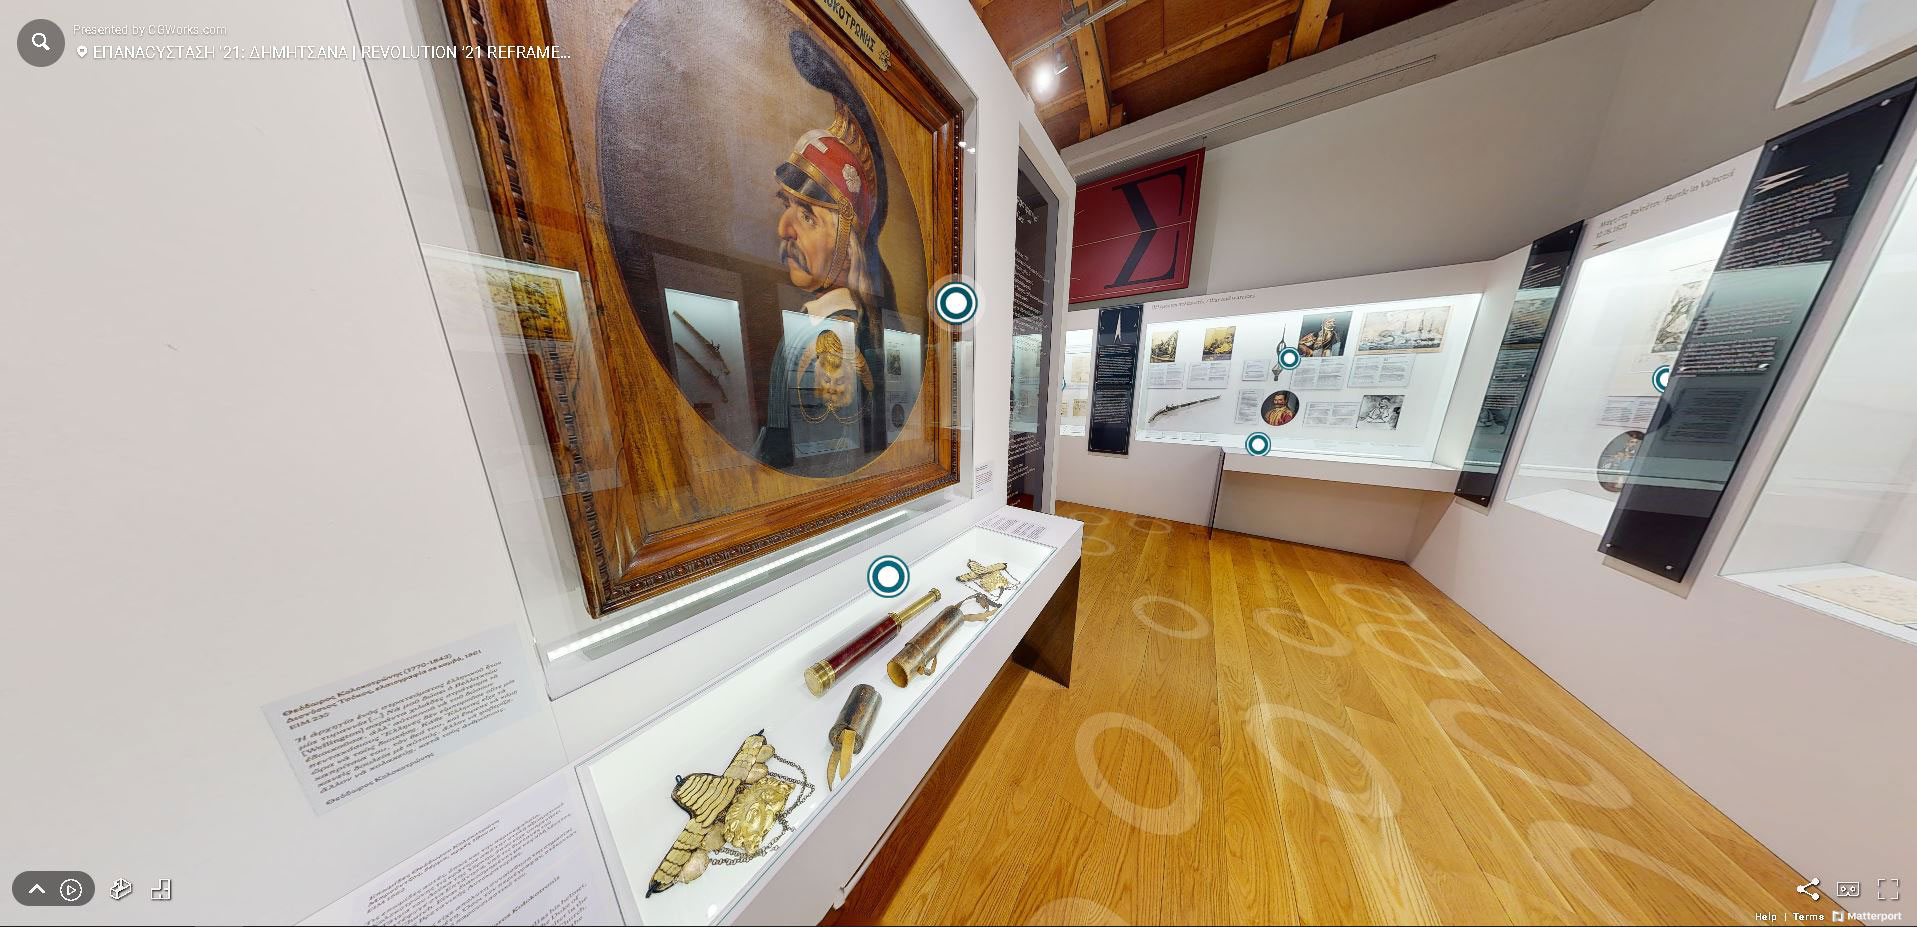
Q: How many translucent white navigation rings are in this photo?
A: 12